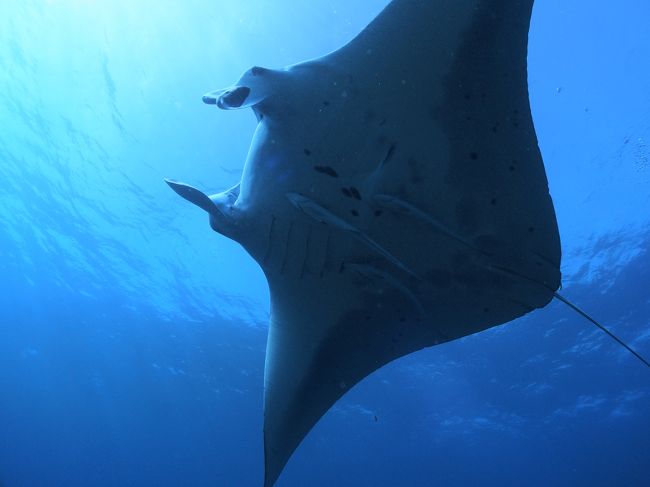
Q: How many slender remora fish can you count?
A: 3